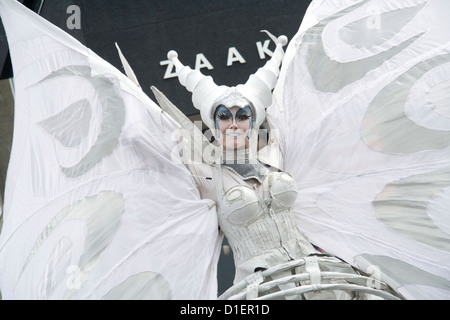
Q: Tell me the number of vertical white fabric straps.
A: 3